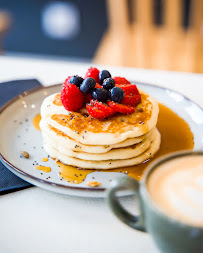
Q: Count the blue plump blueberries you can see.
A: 6